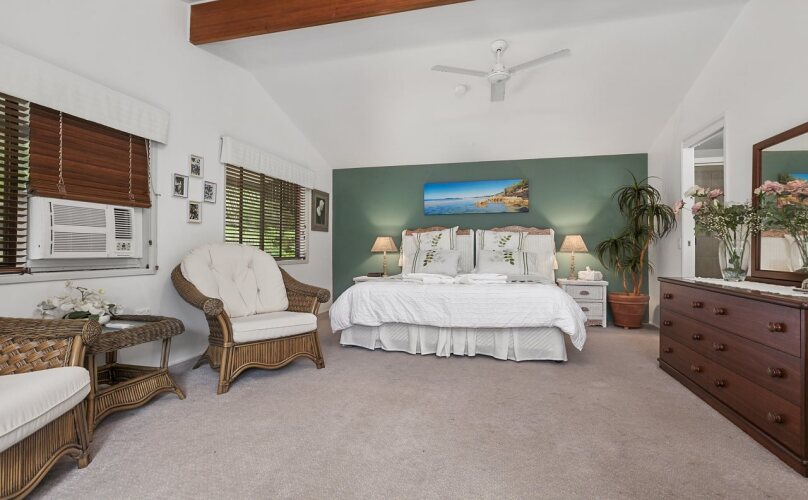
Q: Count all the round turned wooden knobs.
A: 12